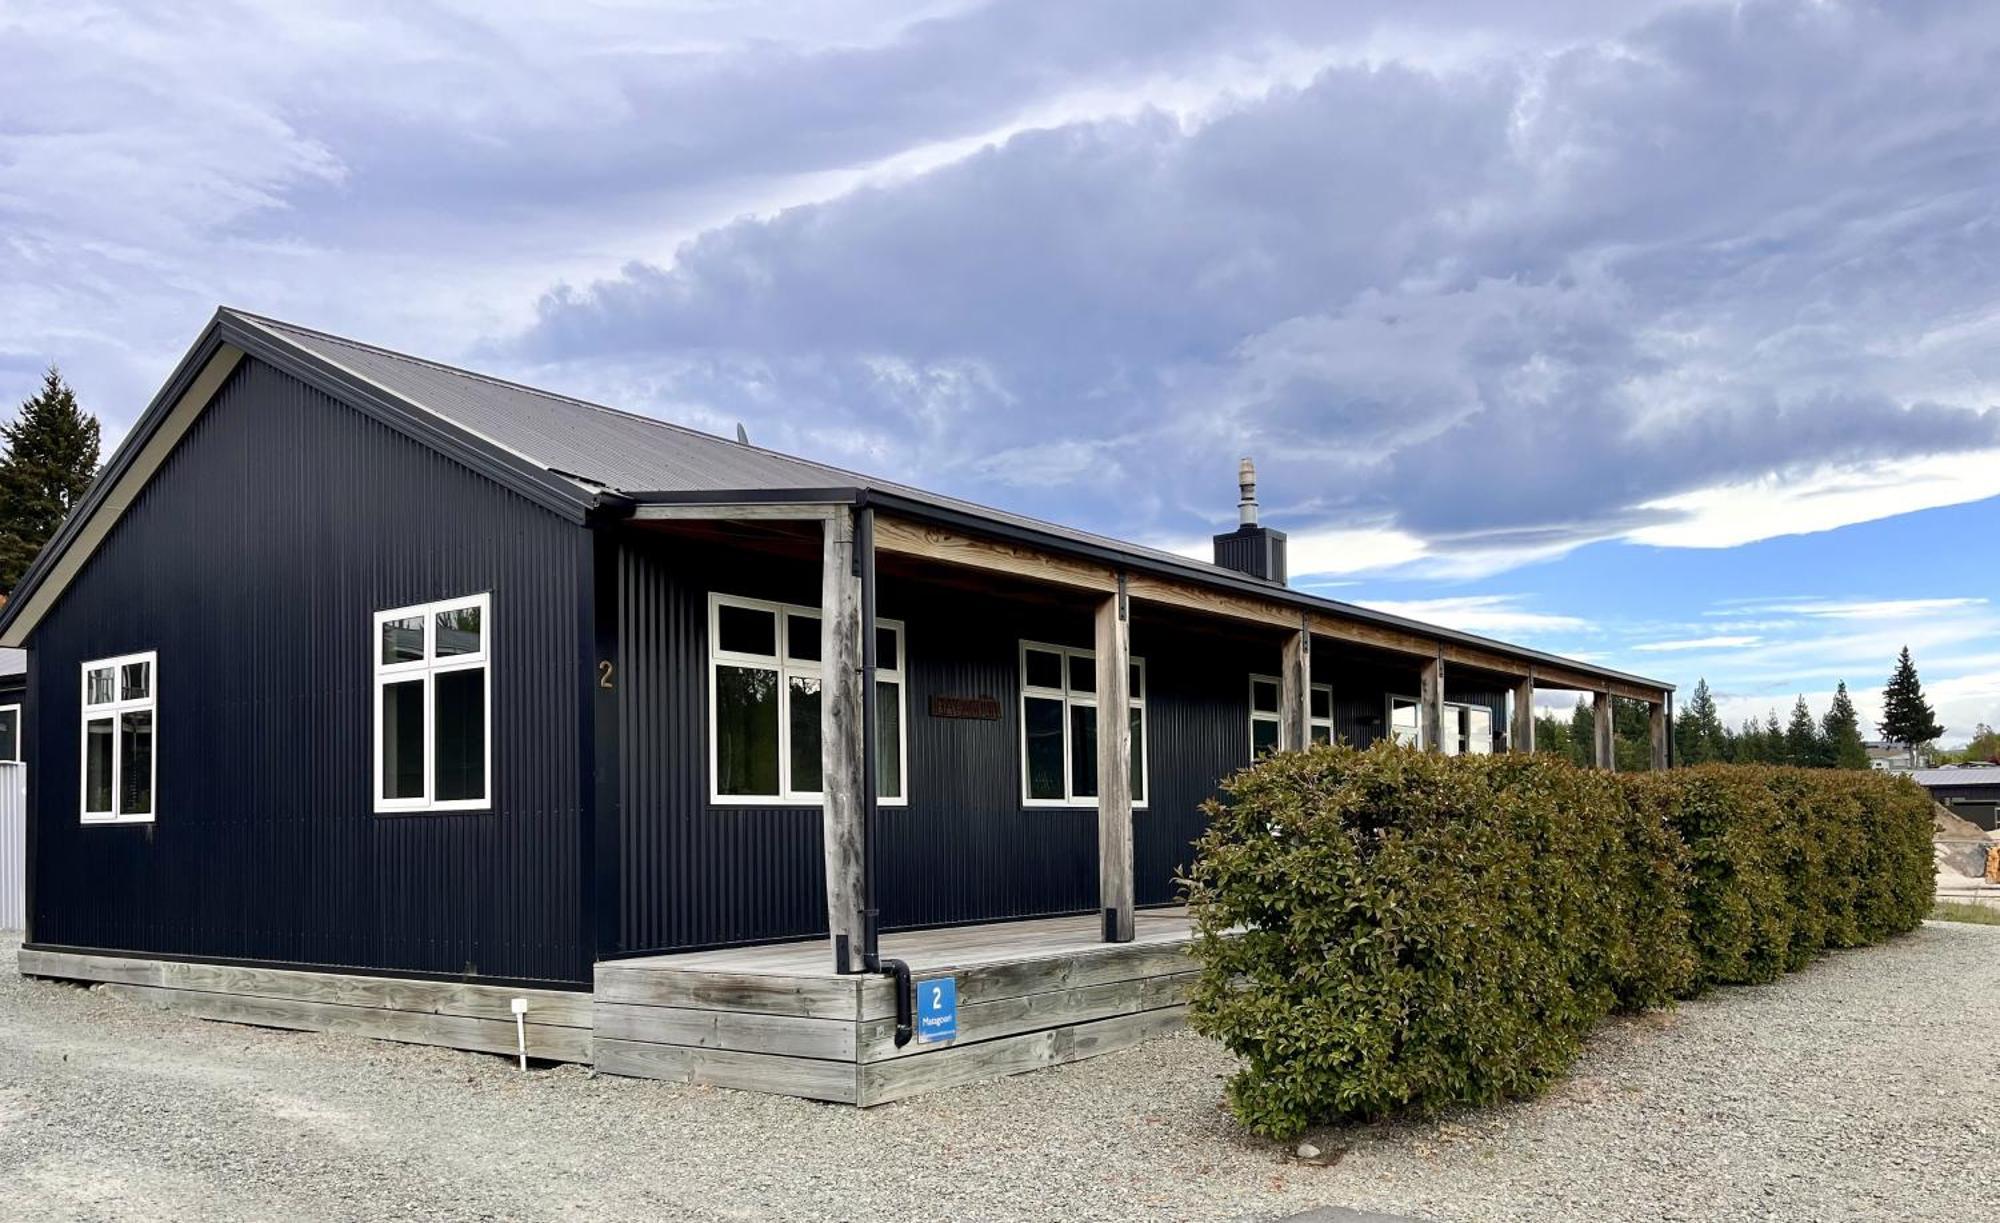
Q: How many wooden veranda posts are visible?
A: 7